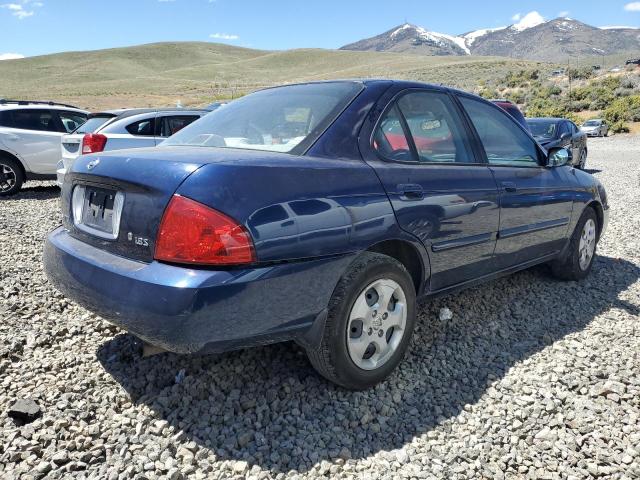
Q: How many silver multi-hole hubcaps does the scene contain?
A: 2